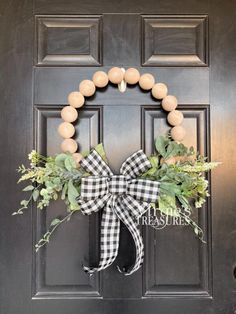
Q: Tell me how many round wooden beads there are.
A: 14